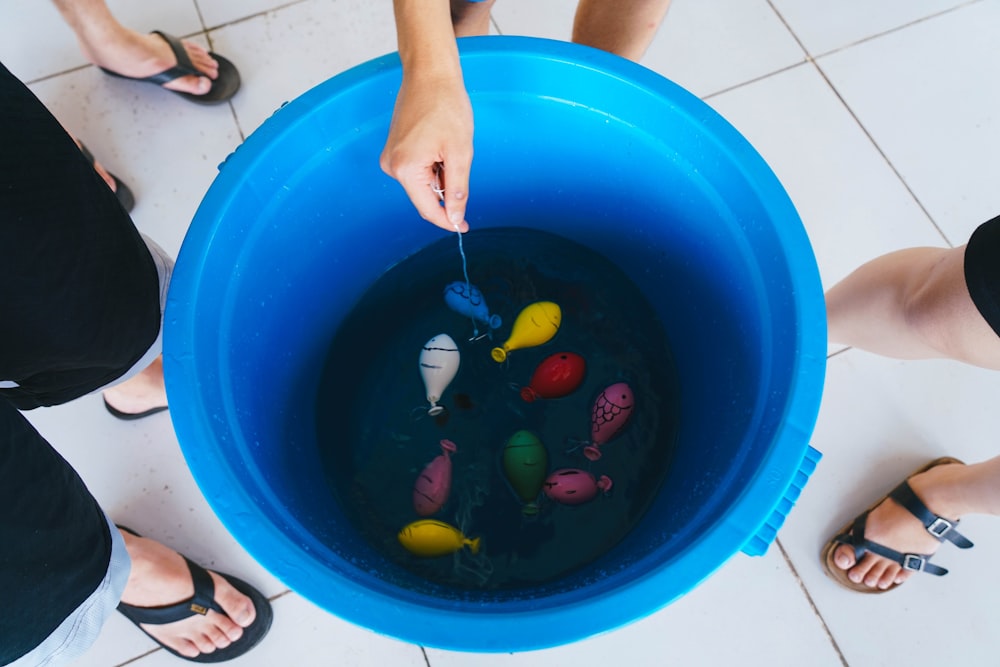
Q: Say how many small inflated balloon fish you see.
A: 9